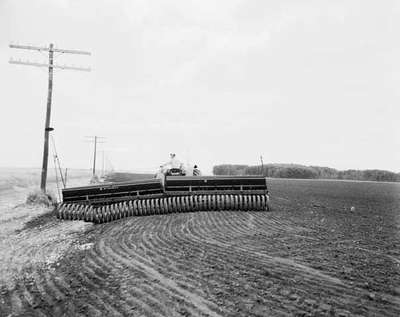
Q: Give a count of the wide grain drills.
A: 2